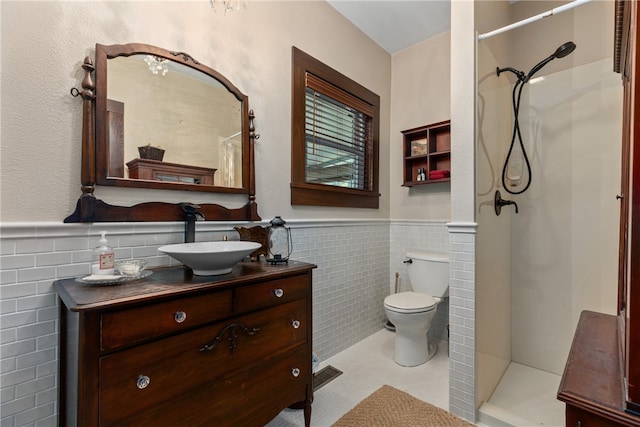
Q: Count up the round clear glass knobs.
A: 5